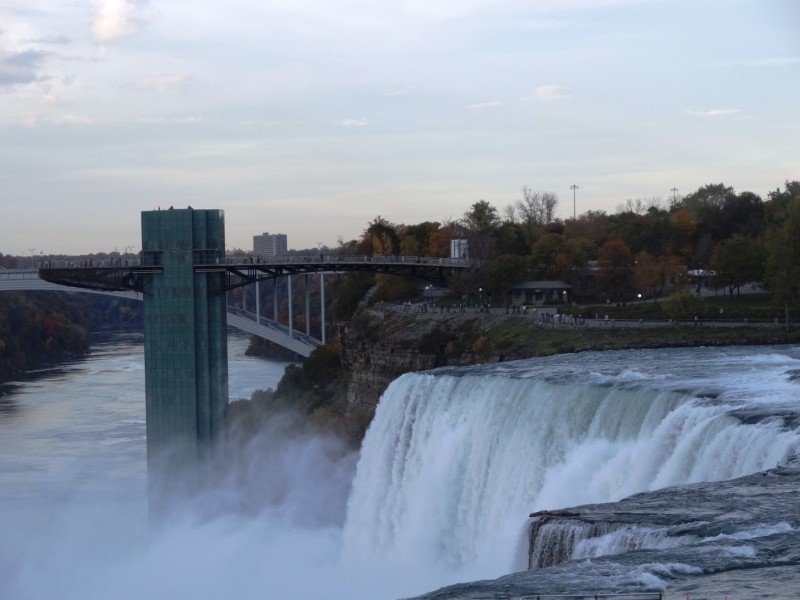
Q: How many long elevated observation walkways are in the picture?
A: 1